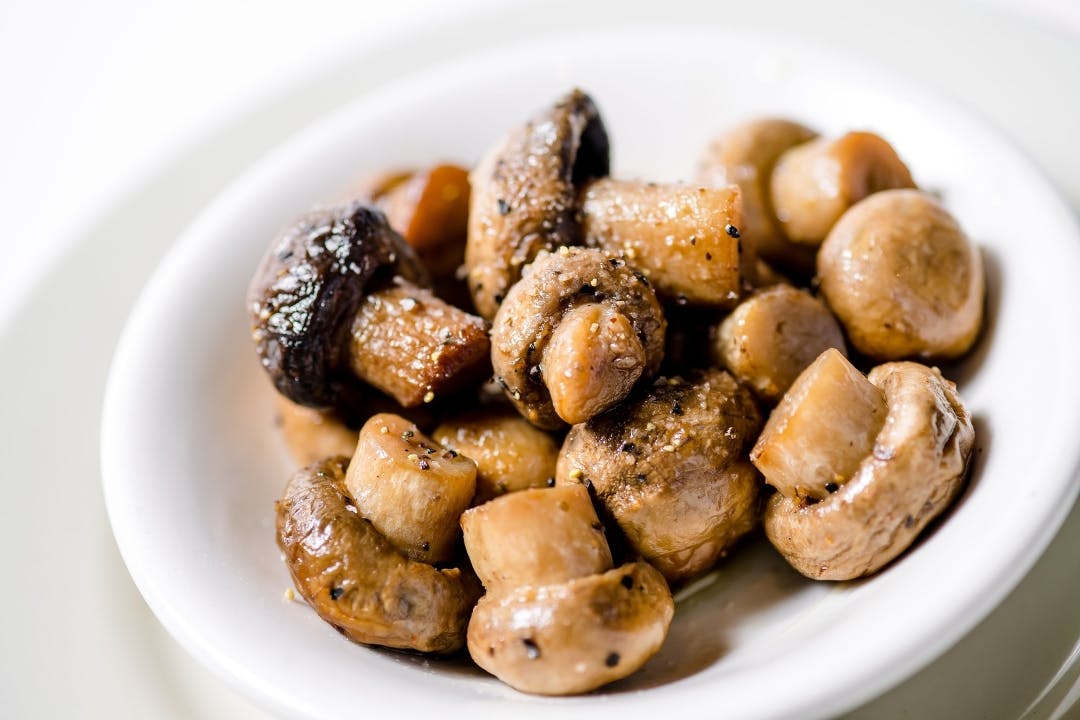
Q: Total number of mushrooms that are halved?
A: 0